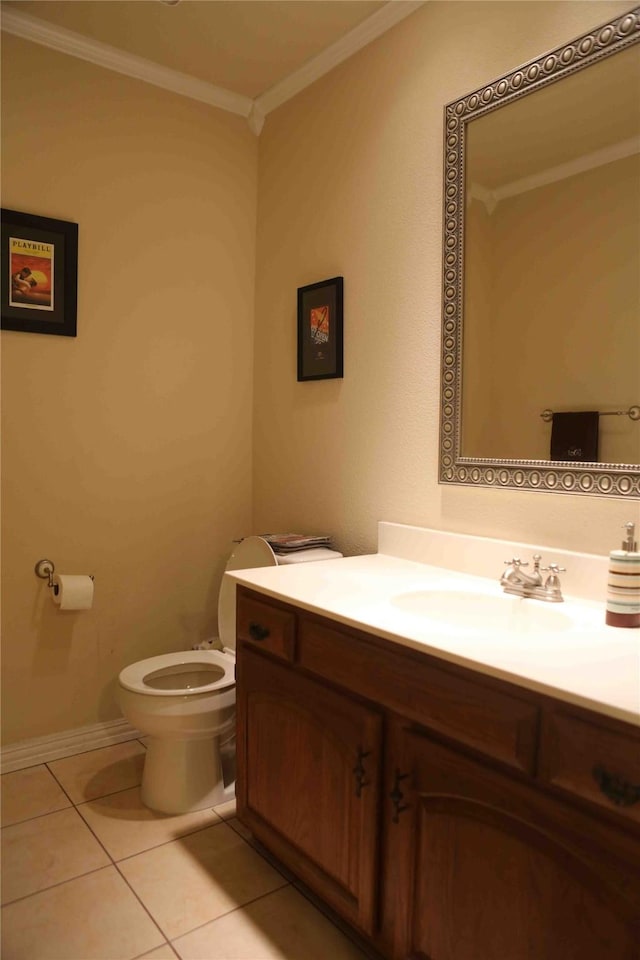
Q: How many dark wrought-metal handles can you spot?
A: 4